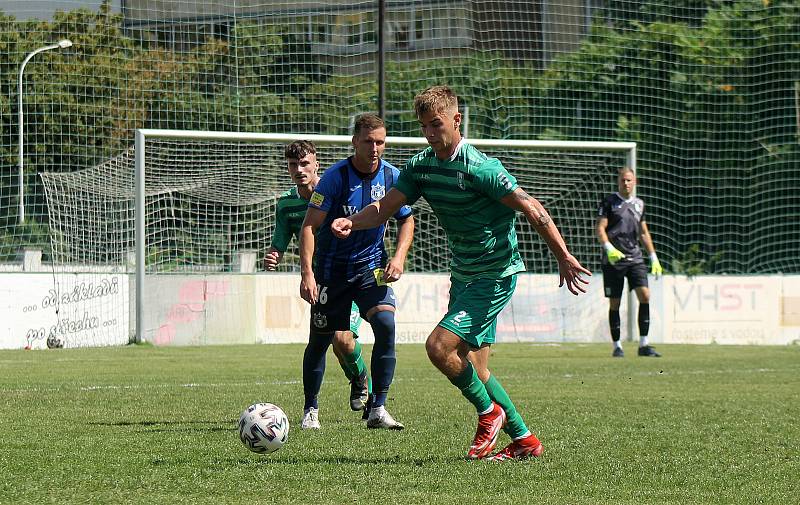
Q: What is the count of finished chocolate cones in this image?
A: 0